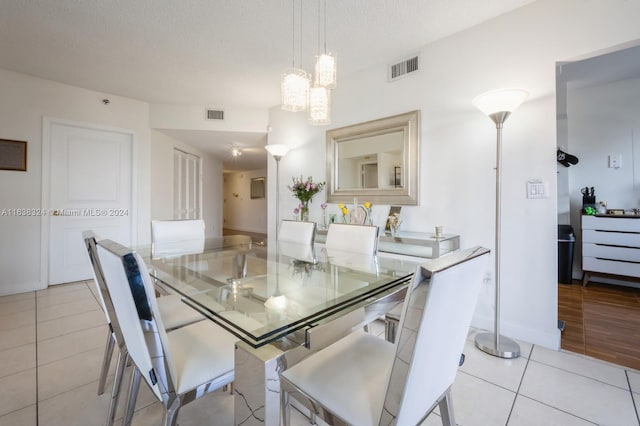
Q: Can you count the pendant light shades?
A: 3